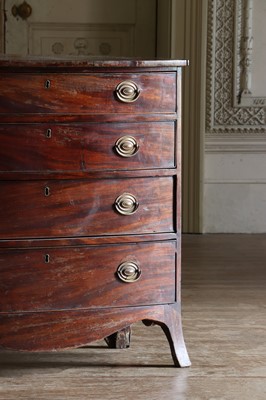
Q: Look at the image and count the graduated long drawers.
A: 4